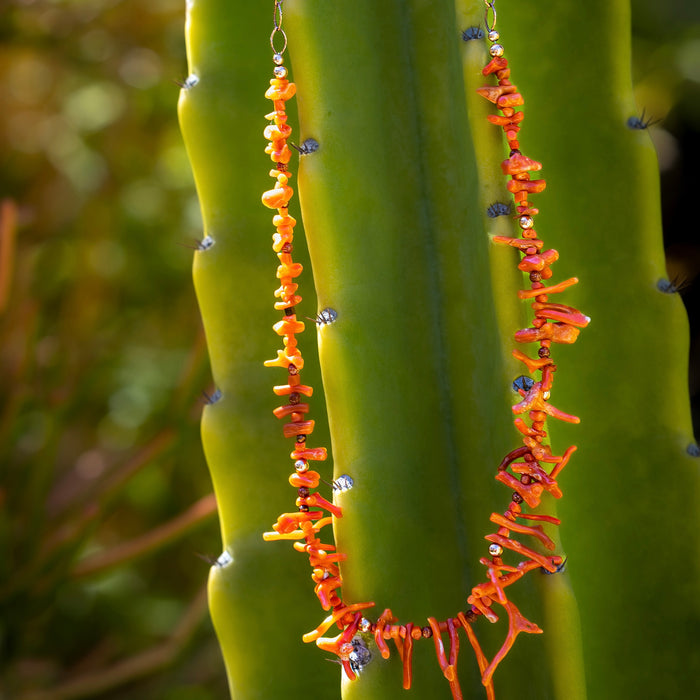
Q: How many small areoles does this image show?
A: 15